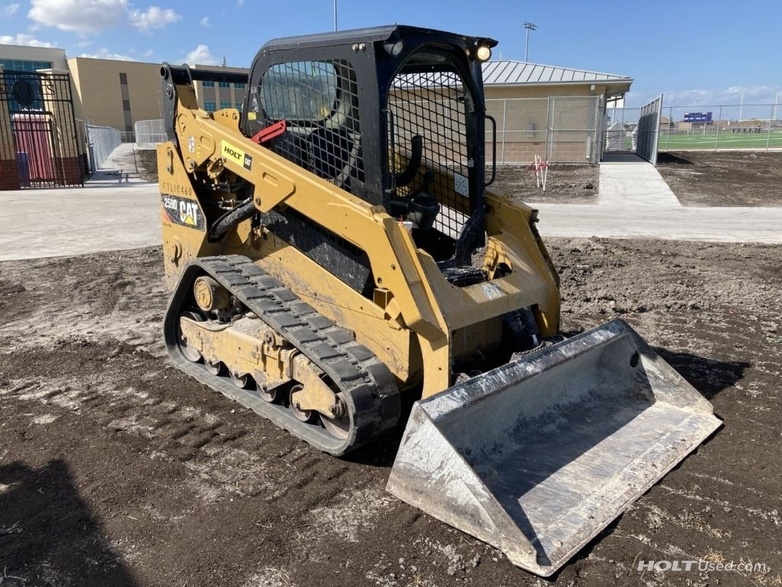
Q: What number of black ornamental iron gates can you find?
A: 1